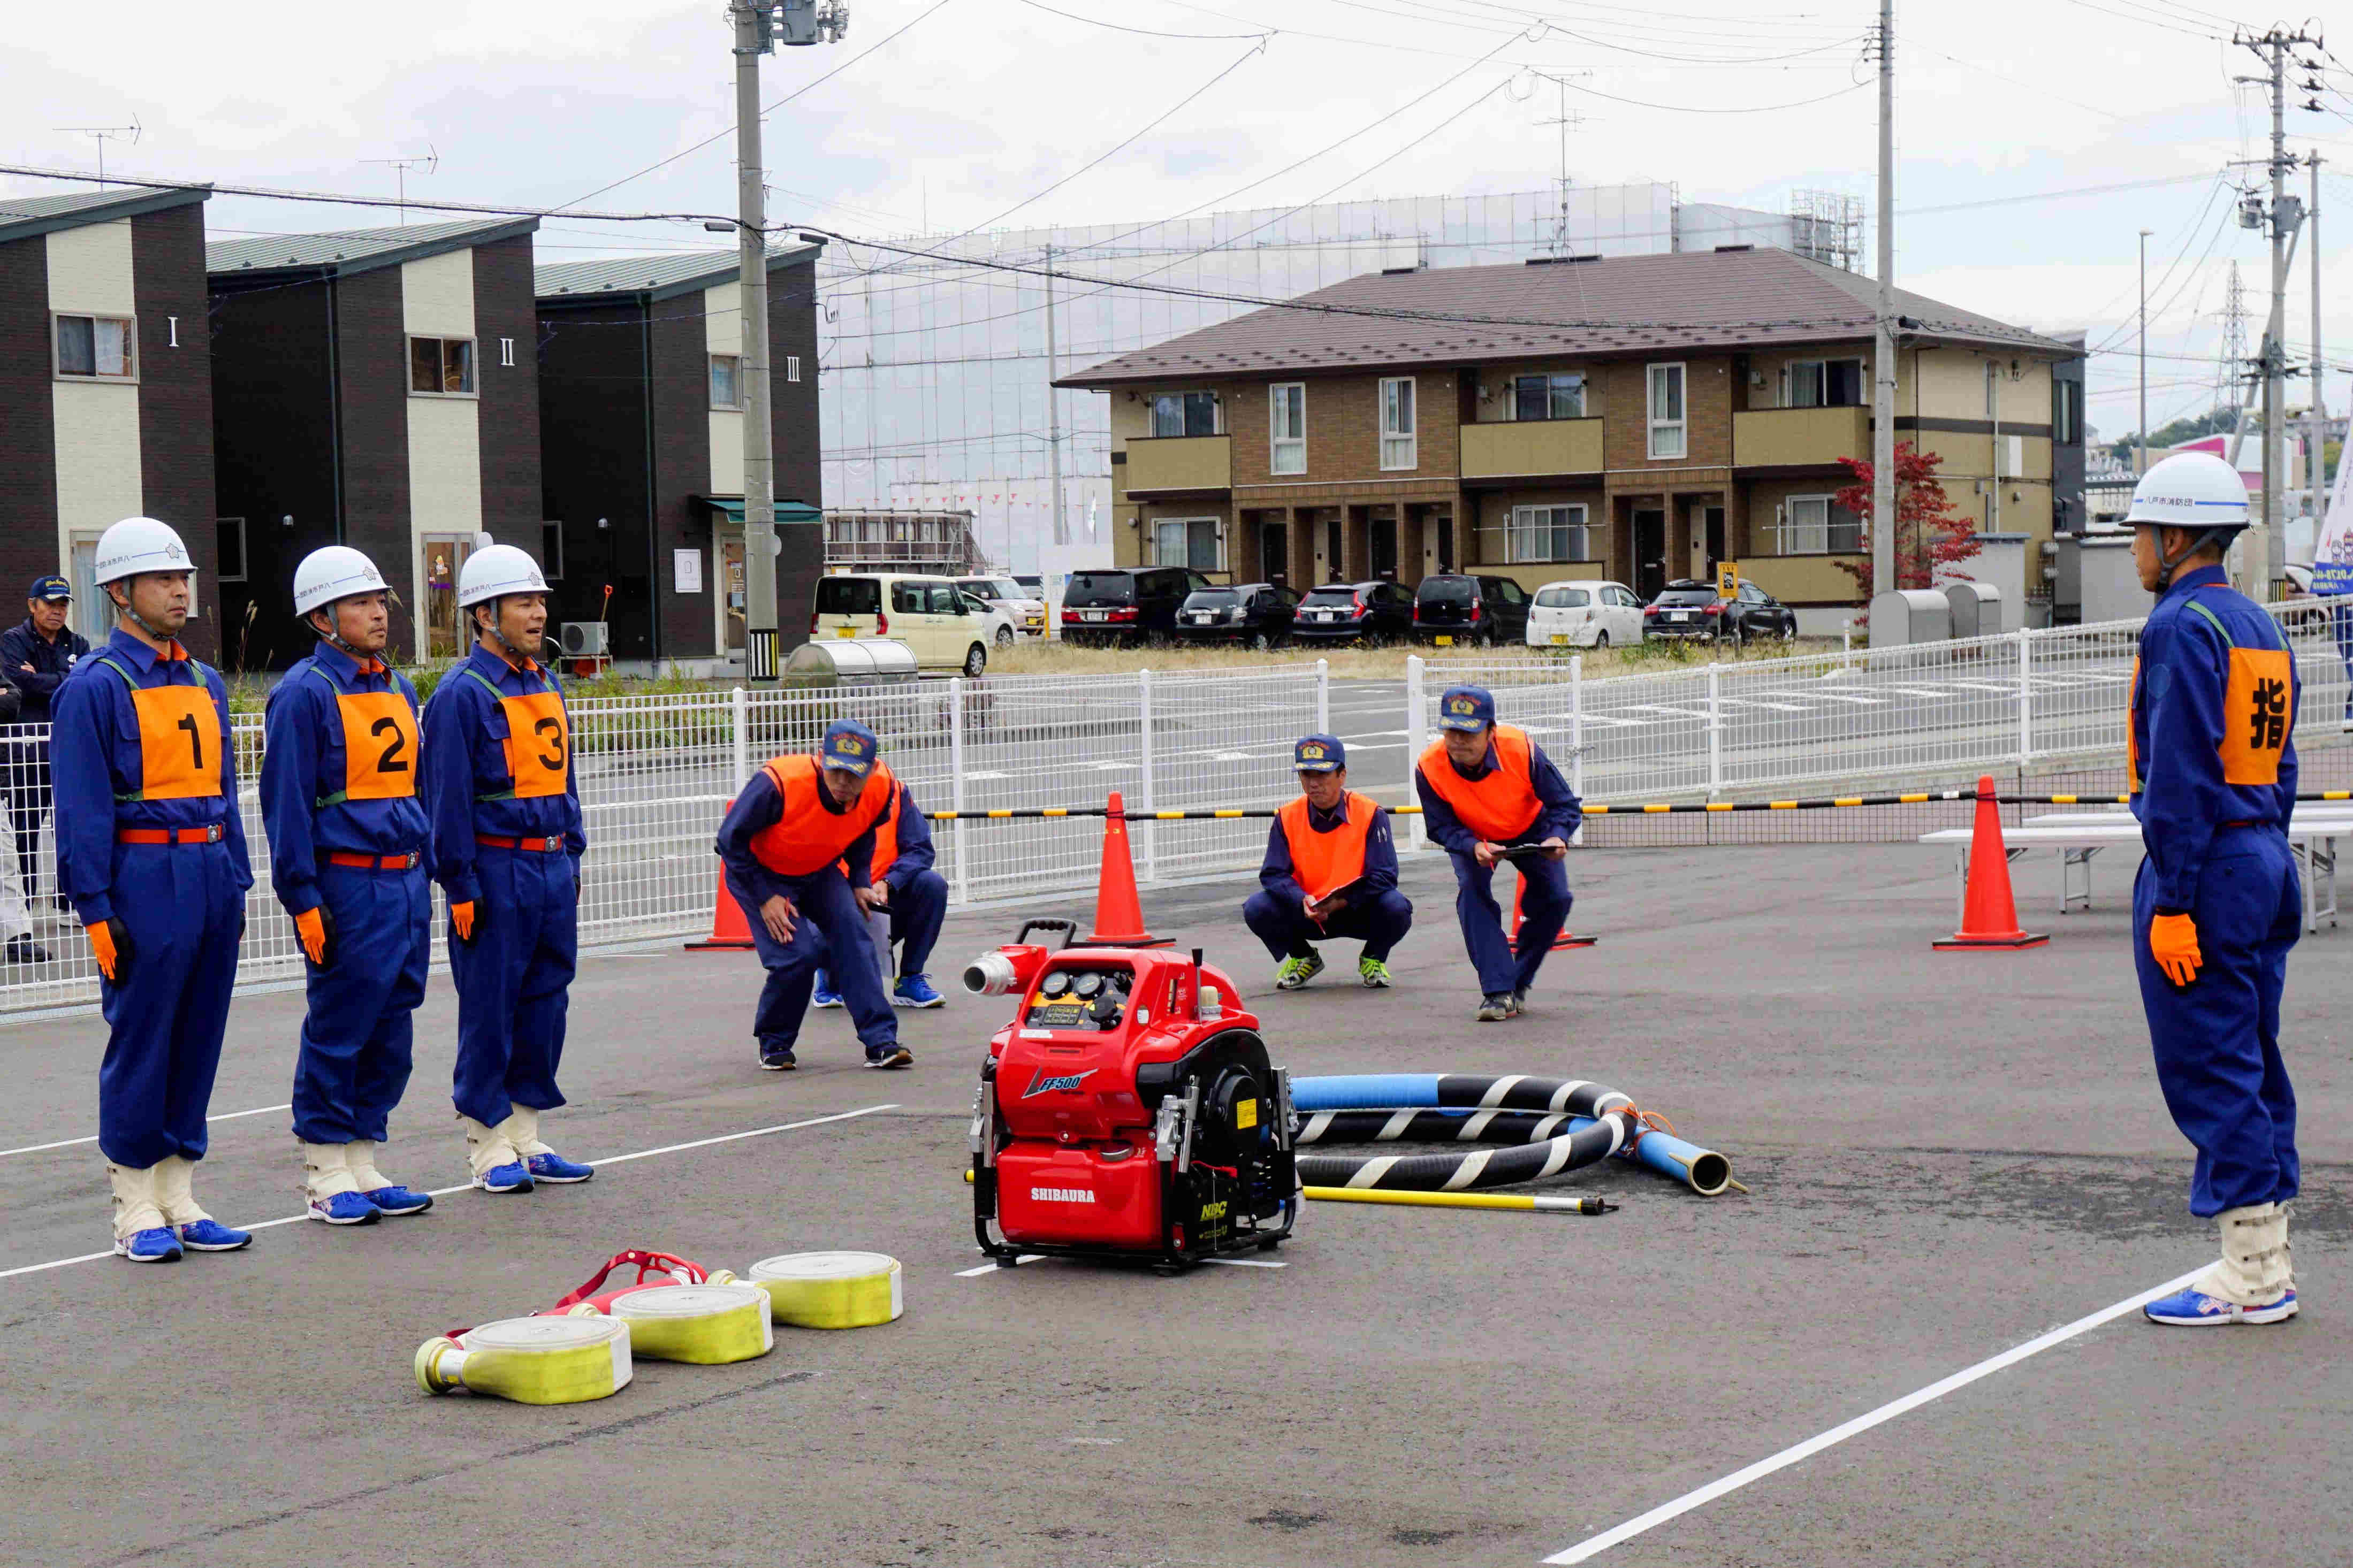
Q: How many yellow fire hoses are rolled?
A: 3